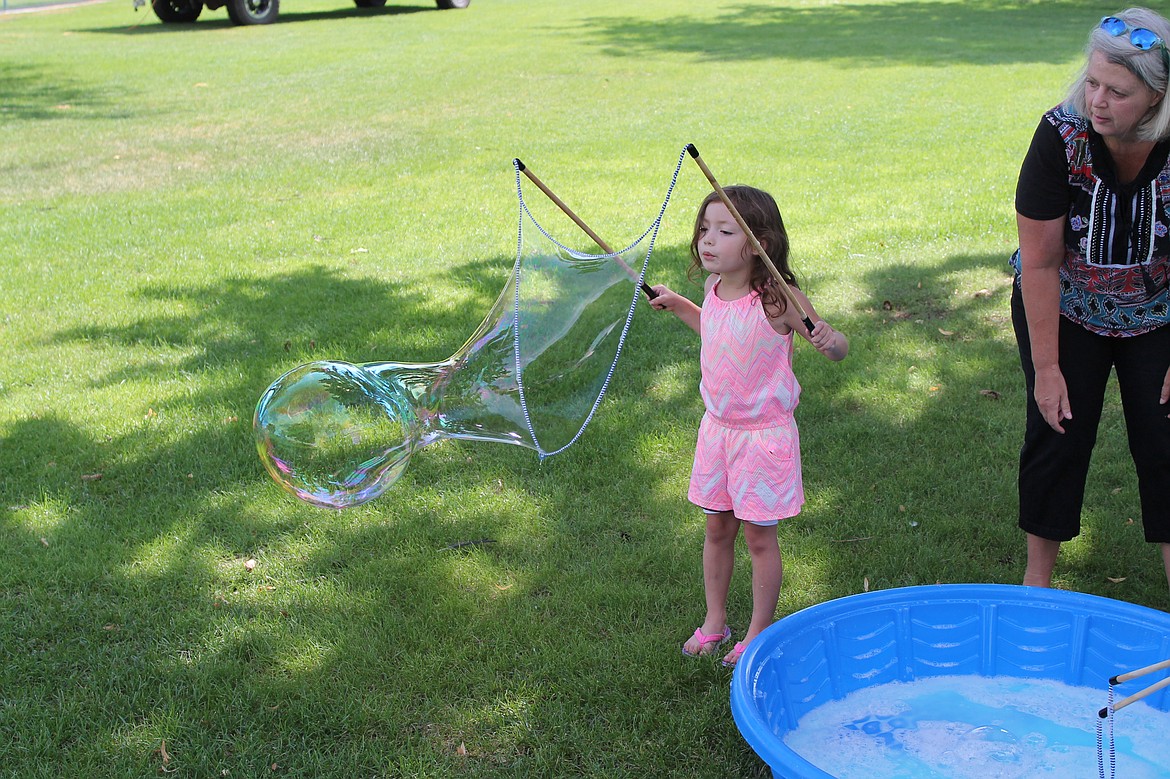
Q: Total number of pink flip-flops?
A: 2